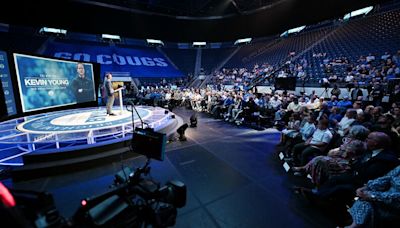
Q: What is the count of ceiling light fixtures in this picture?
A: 7